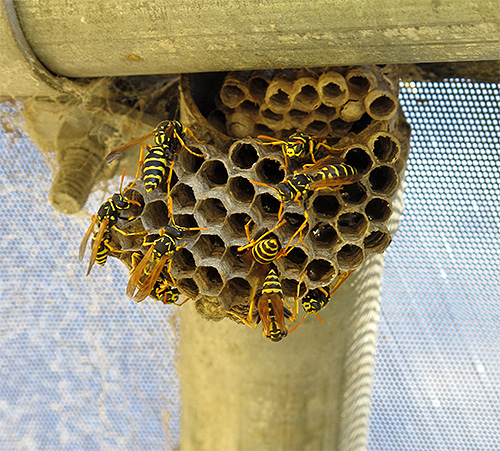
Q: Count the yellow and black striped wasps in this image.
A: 9